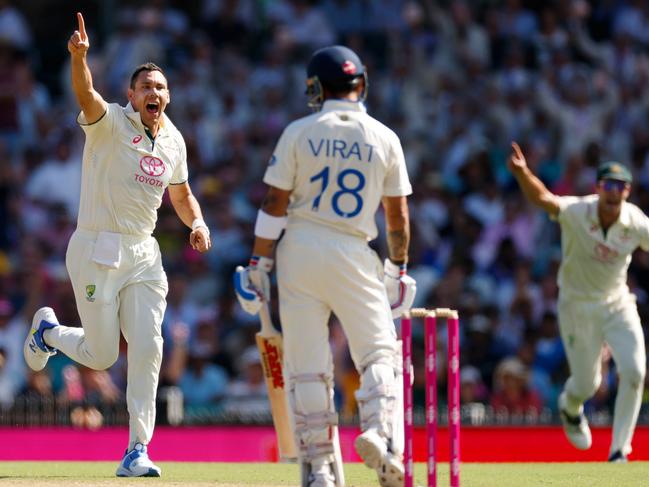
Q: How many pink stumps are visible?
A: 3